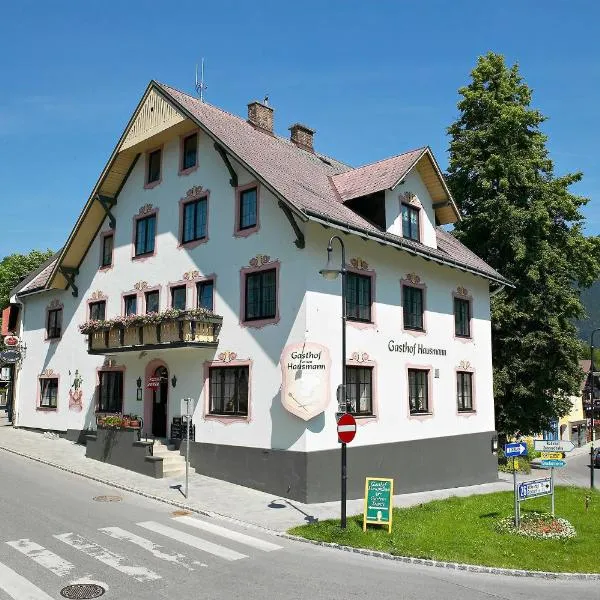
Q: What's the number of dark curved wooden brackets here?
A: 4